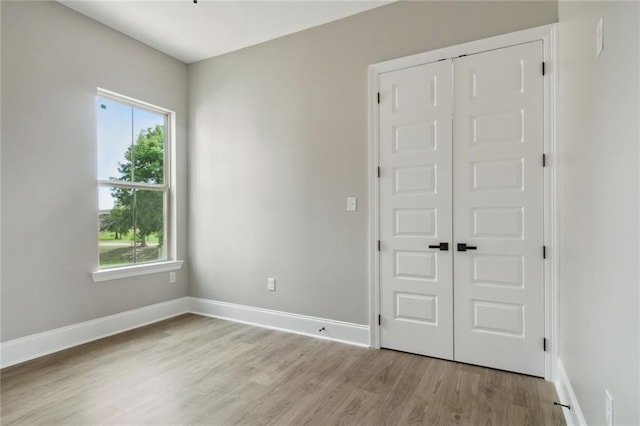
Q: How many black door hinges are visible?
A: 8